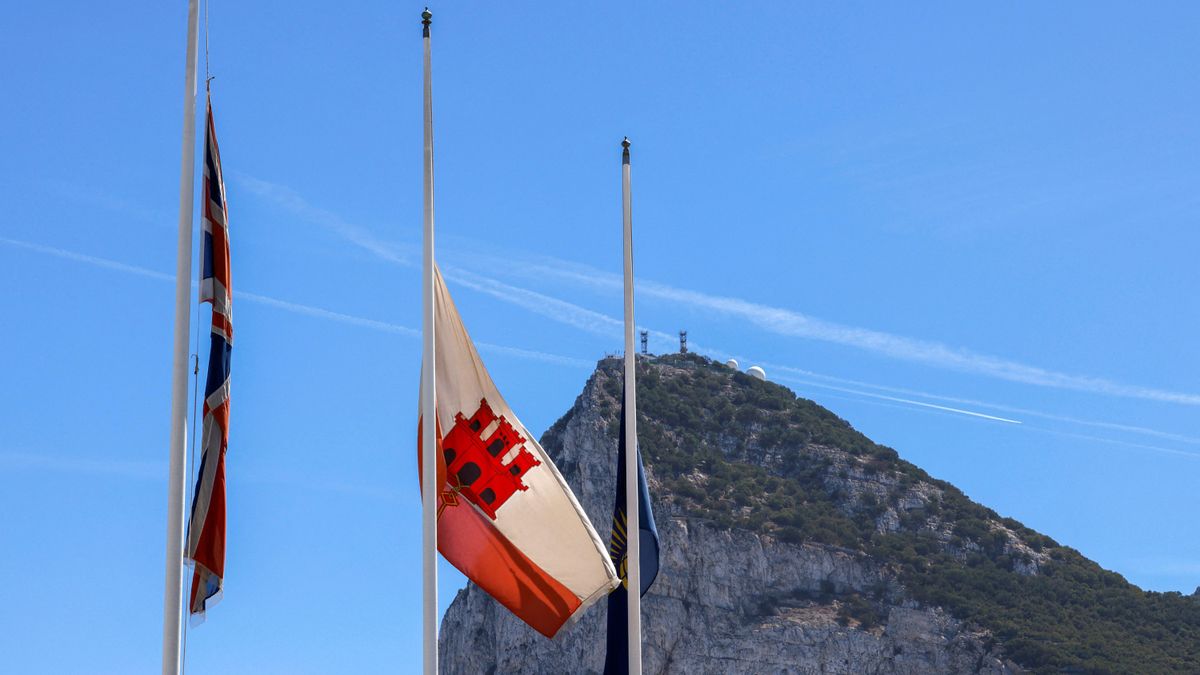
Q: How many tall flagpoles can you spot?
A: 3